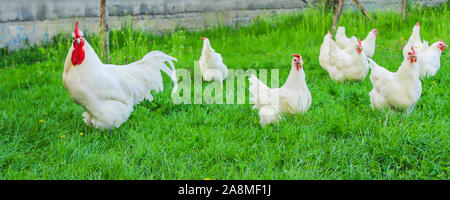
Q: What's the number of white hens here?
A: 8